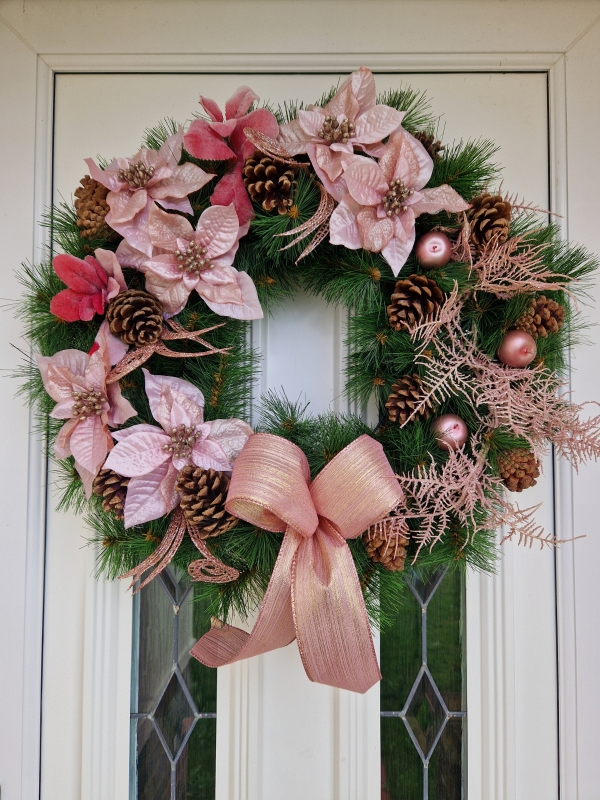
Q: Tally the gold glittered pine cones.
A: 0